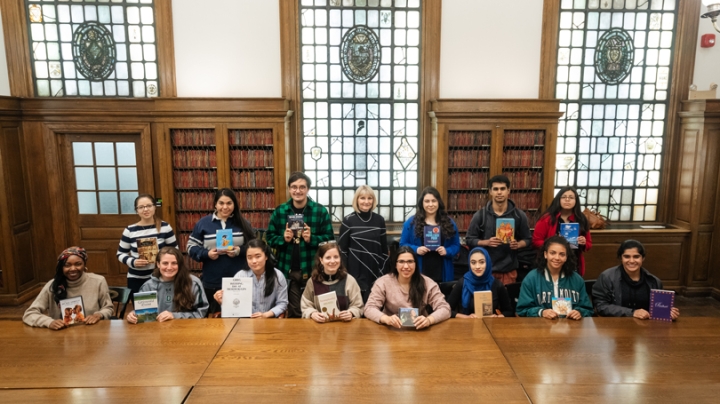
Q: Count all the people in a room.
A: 15